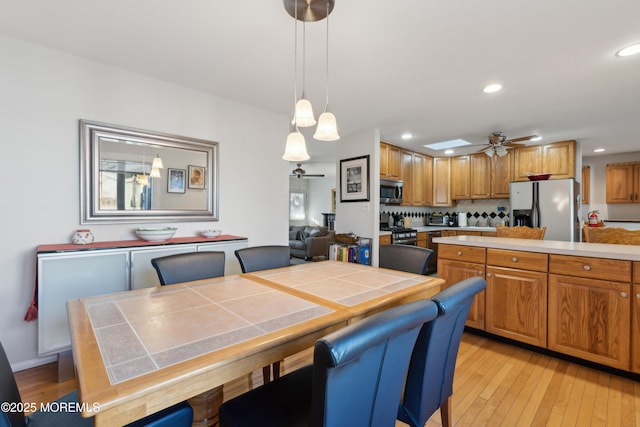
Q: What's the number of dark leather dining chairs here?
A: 6